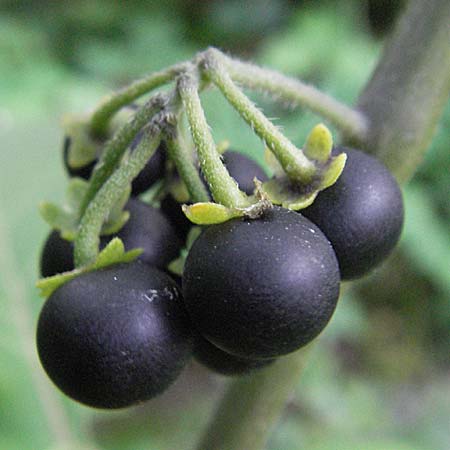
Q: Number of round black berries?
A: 7